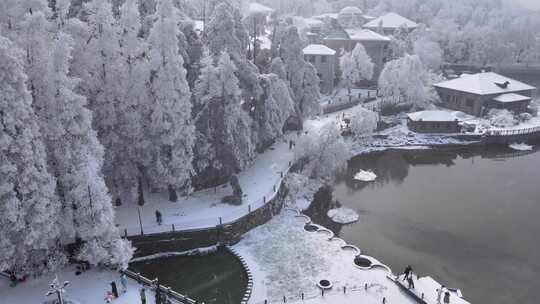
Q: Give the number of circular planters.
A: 3